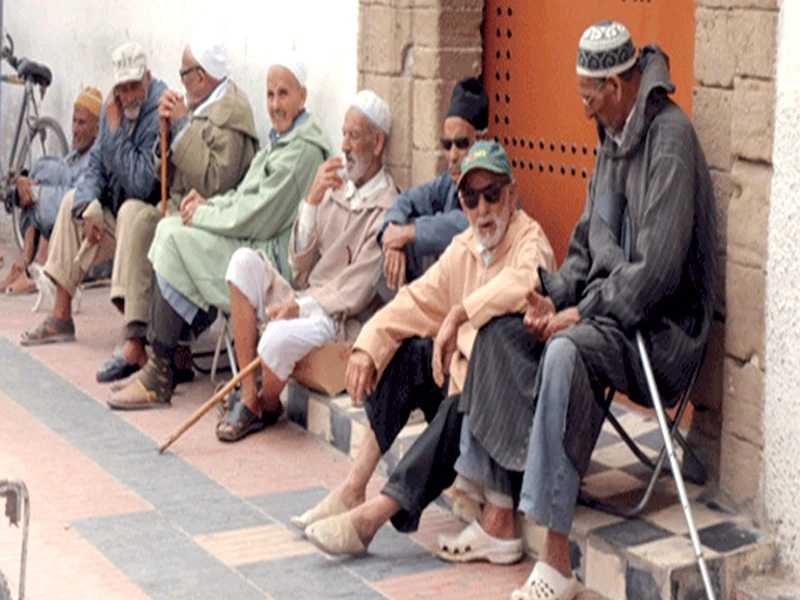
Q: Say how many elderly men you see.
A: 8